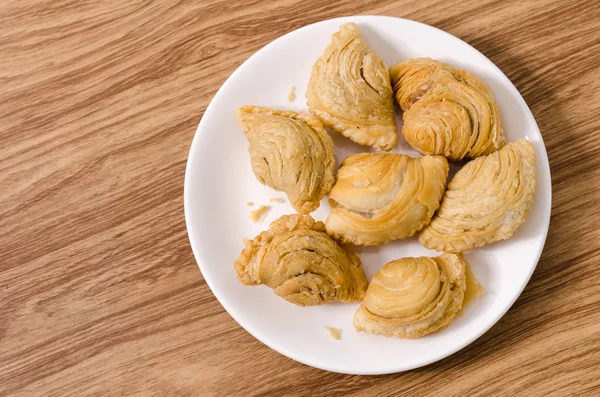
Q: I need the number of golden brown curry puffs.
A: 7